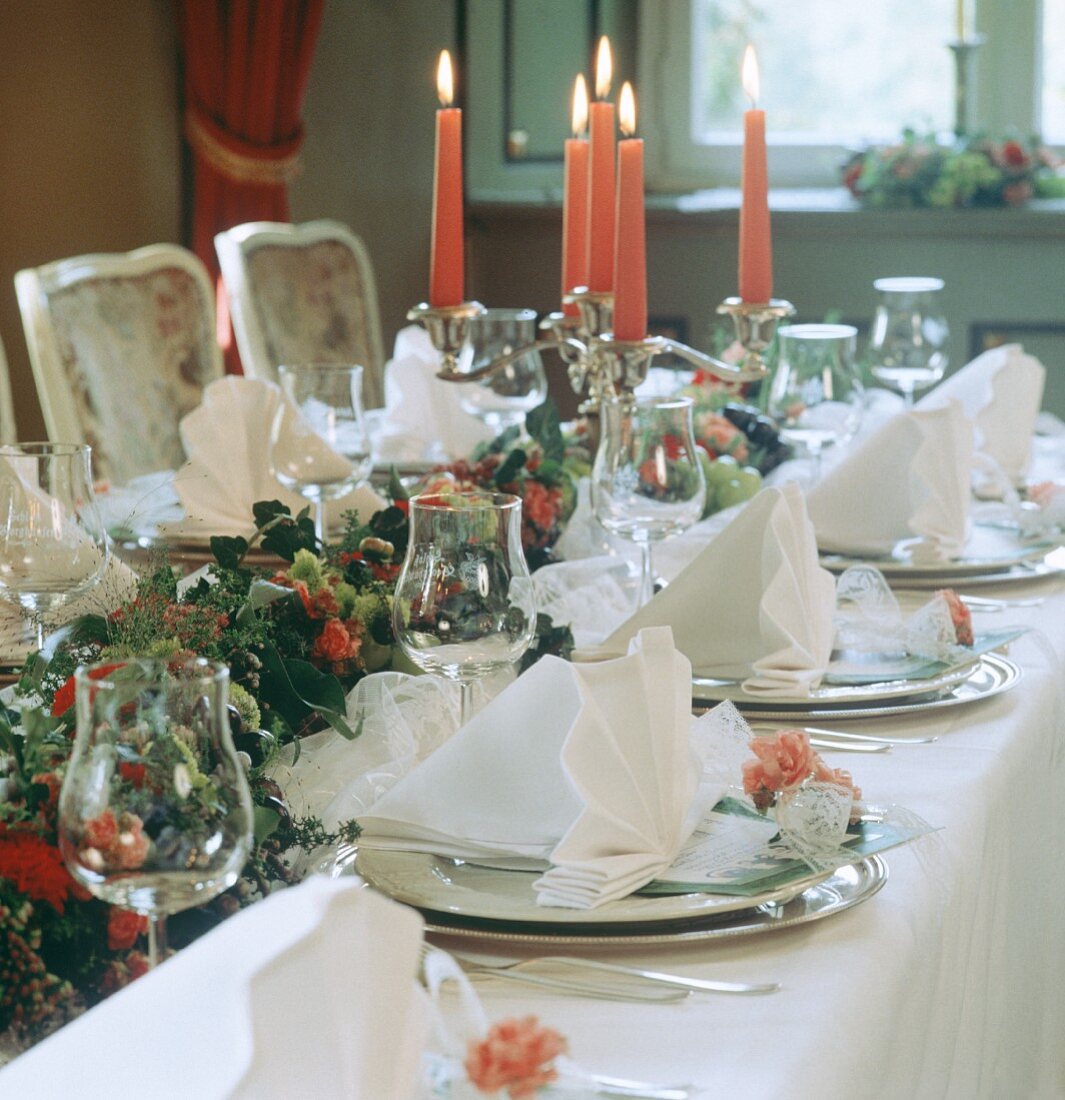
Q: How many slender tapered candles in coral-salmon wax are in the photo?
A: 5